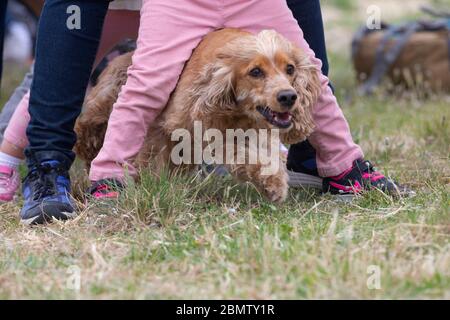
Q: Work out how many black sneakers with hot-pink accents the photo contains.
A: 2